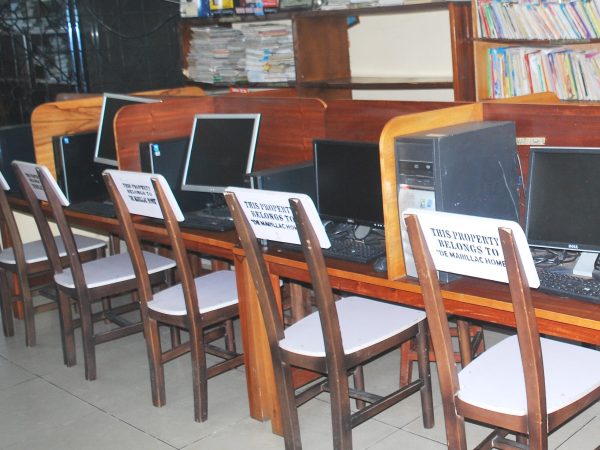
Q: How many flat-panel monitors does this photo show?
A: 4